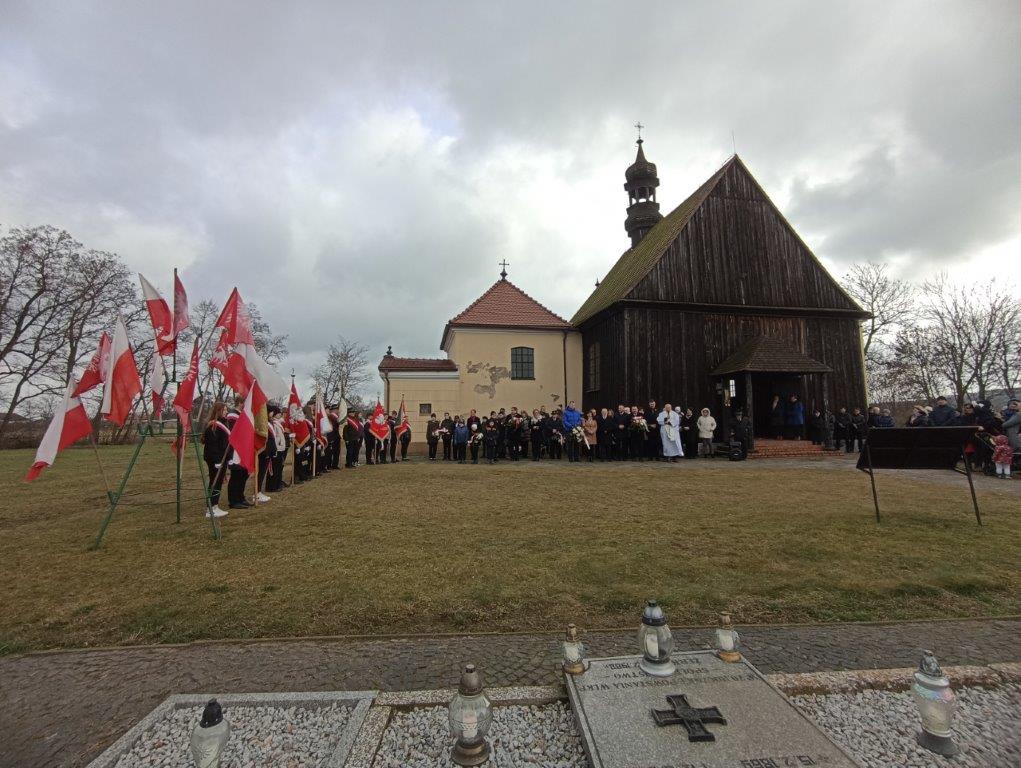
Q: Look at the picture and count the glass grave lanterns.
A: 6